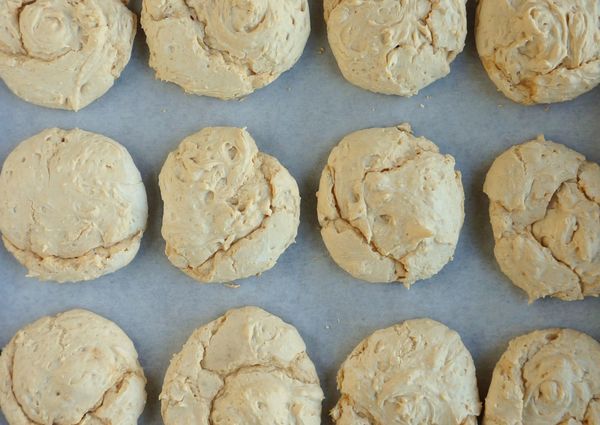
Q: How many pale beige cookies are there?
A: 12